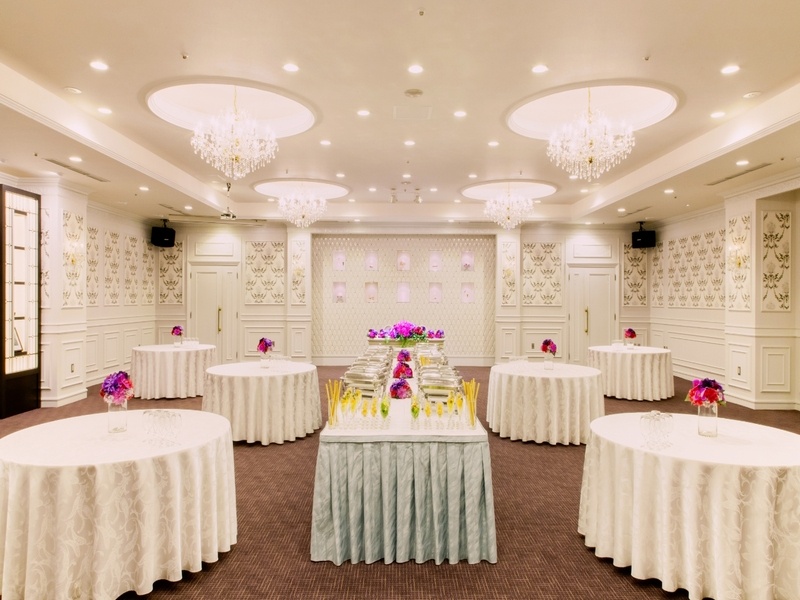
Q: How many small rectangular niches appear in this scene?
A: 10